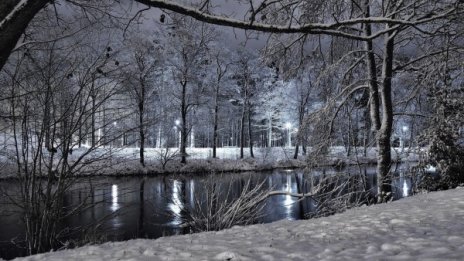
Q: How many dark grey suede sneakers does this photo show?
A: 0